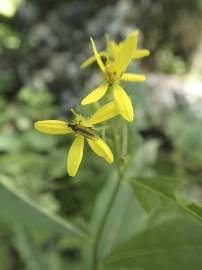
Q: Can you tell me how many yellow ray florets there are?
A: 12